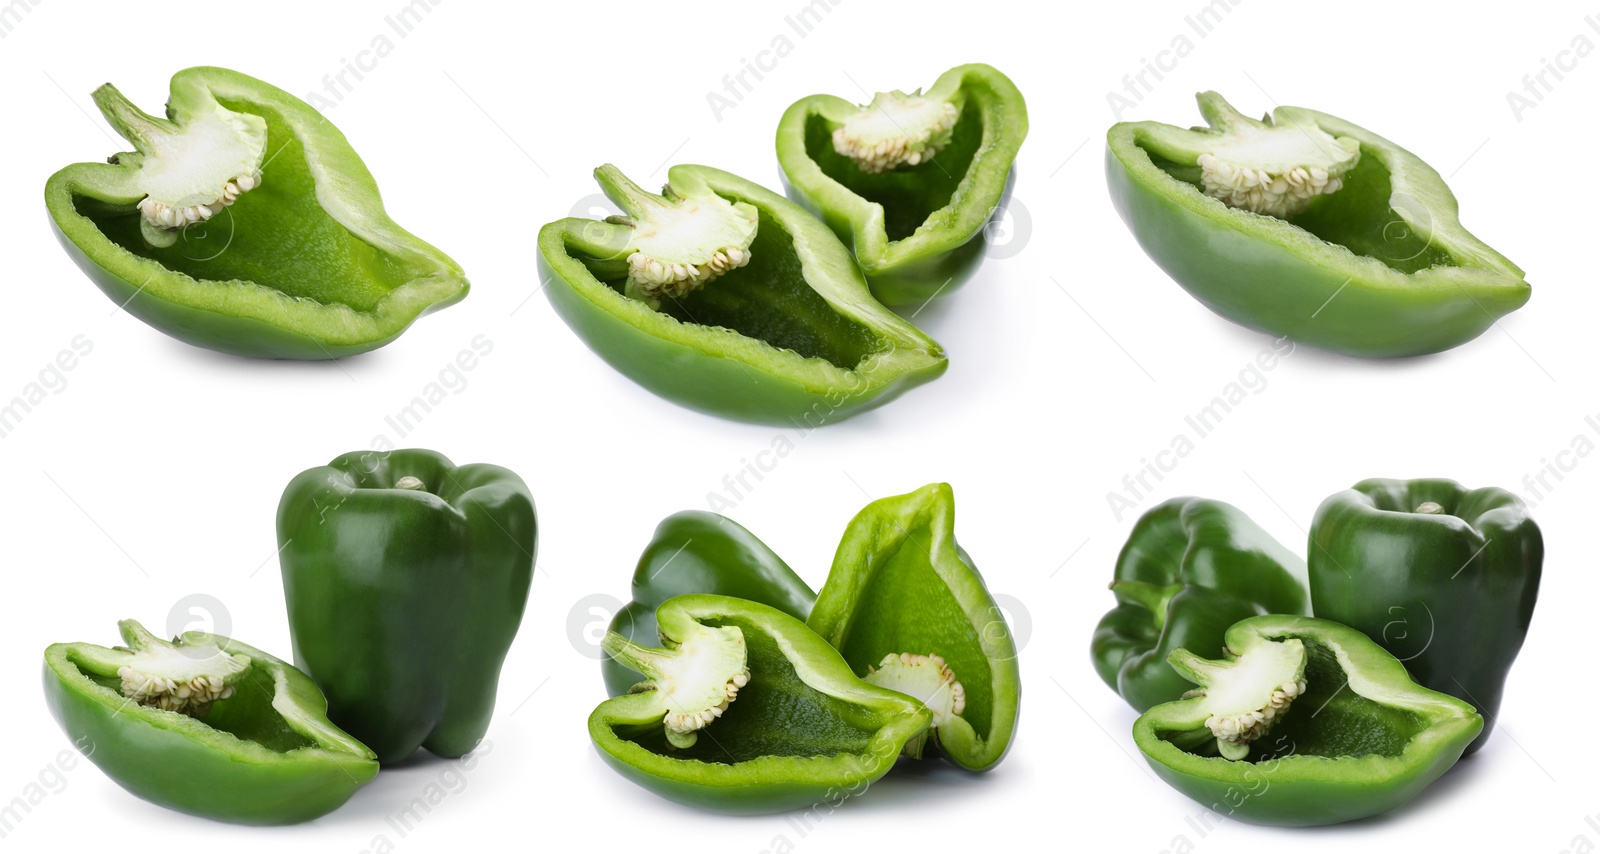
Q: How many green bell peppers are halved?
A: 8